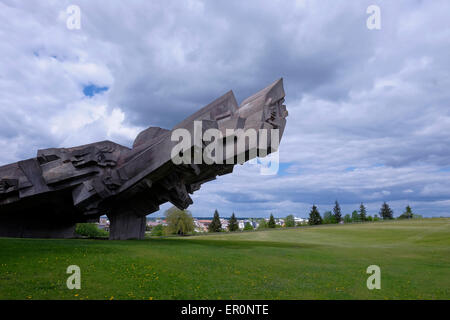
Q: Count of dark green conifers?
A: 8